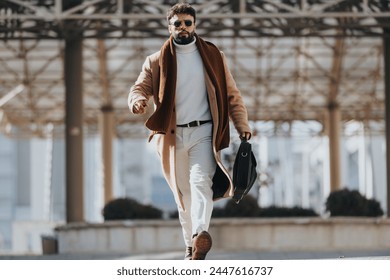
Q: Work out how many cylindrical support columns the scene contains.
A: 4